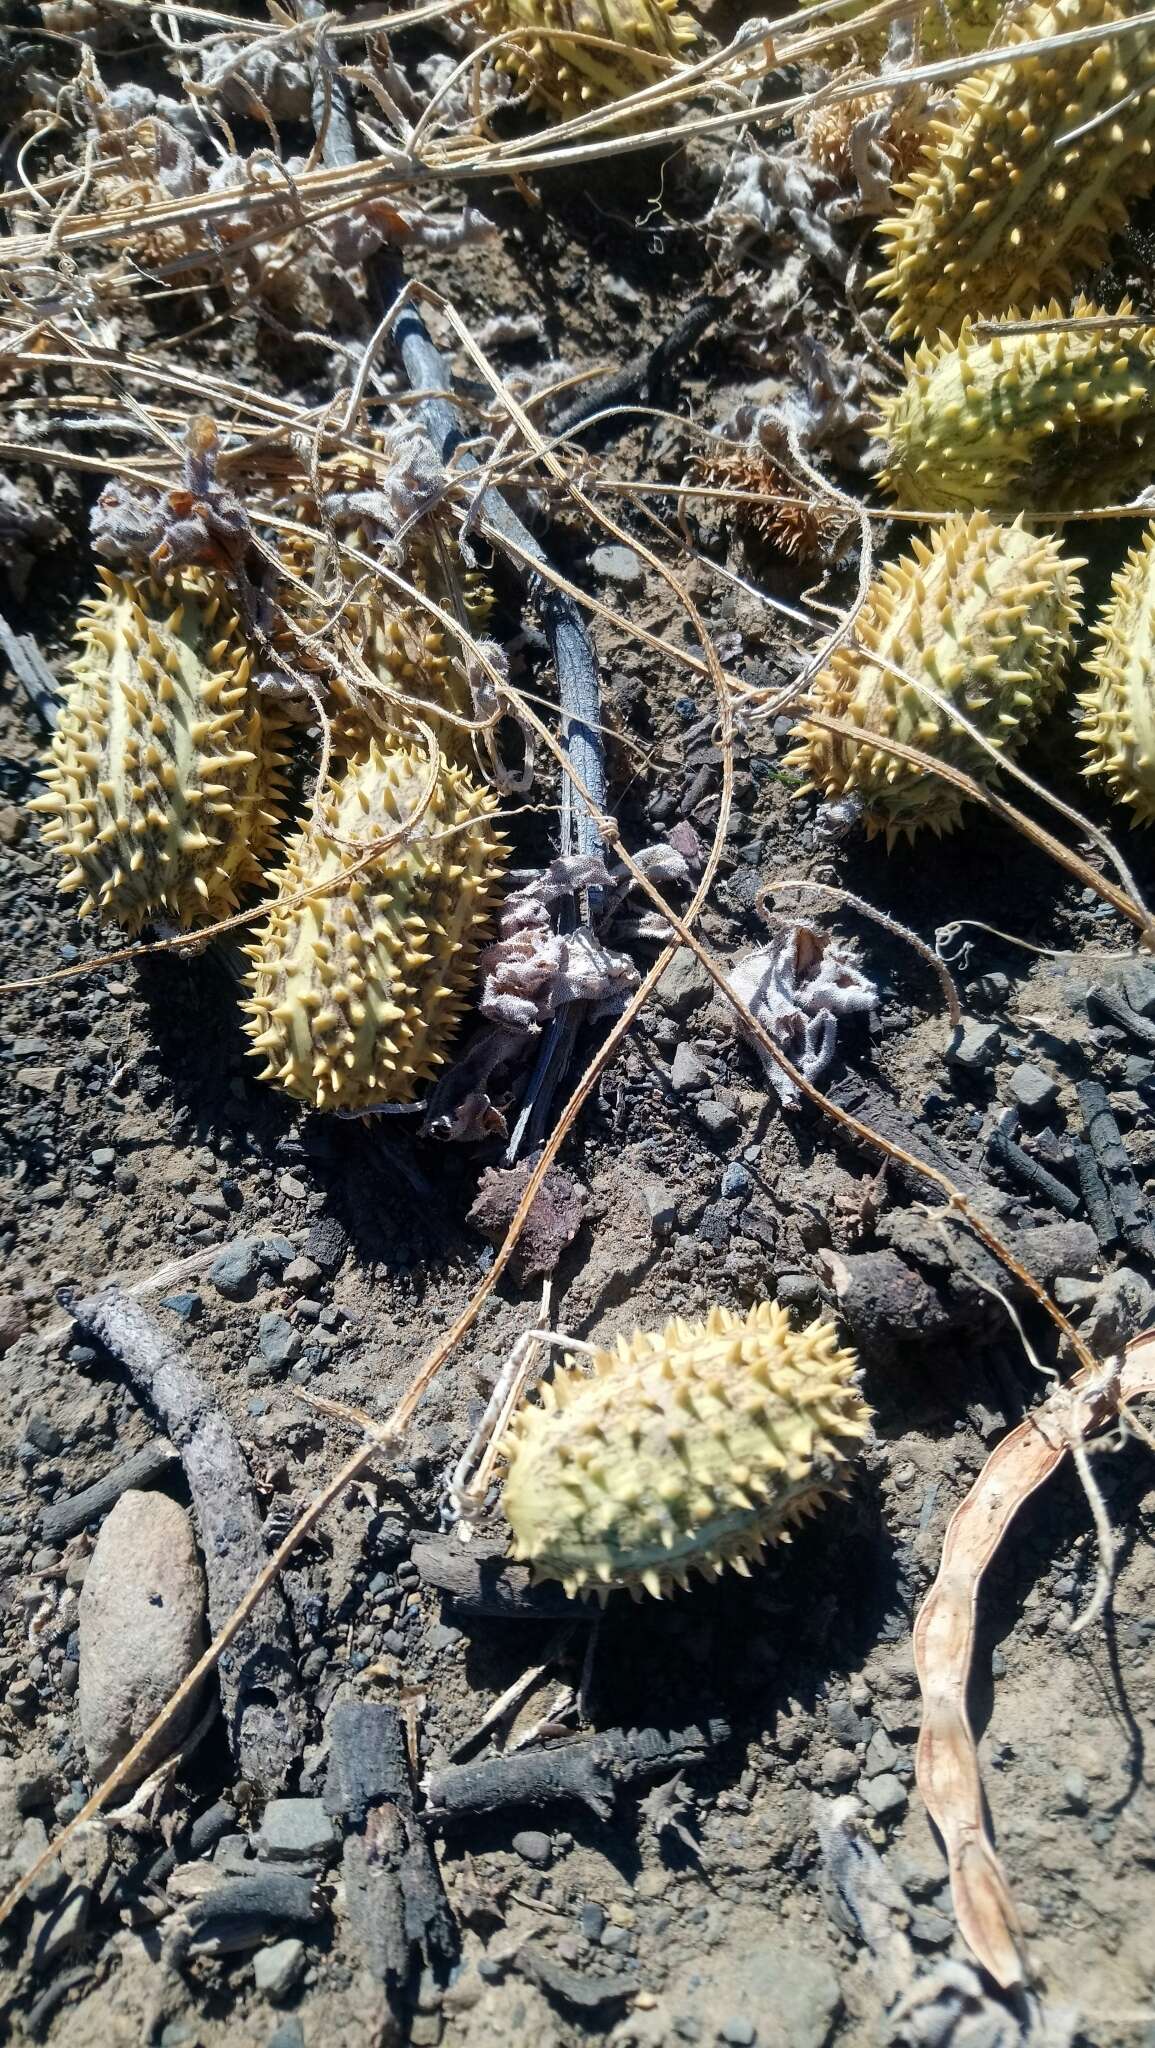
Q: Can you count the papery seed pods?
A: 1